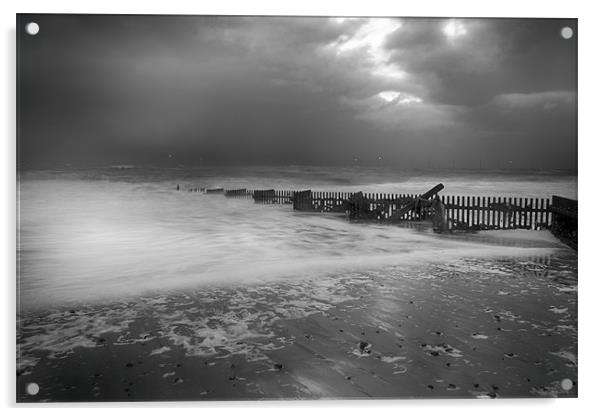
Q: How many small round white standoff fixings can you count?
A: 4